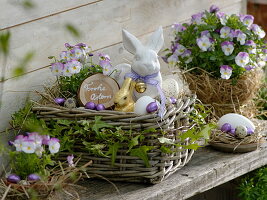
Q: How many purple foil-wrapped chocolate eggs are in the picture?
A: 10